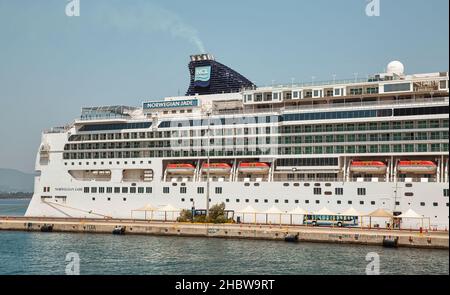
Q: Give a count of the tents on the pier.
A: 9